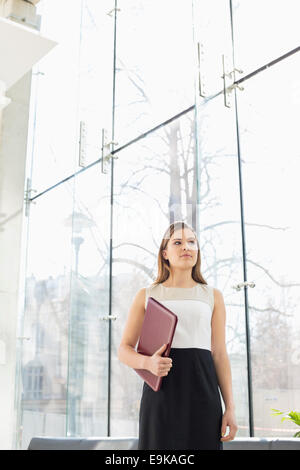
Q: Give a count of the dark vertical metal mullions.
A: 2